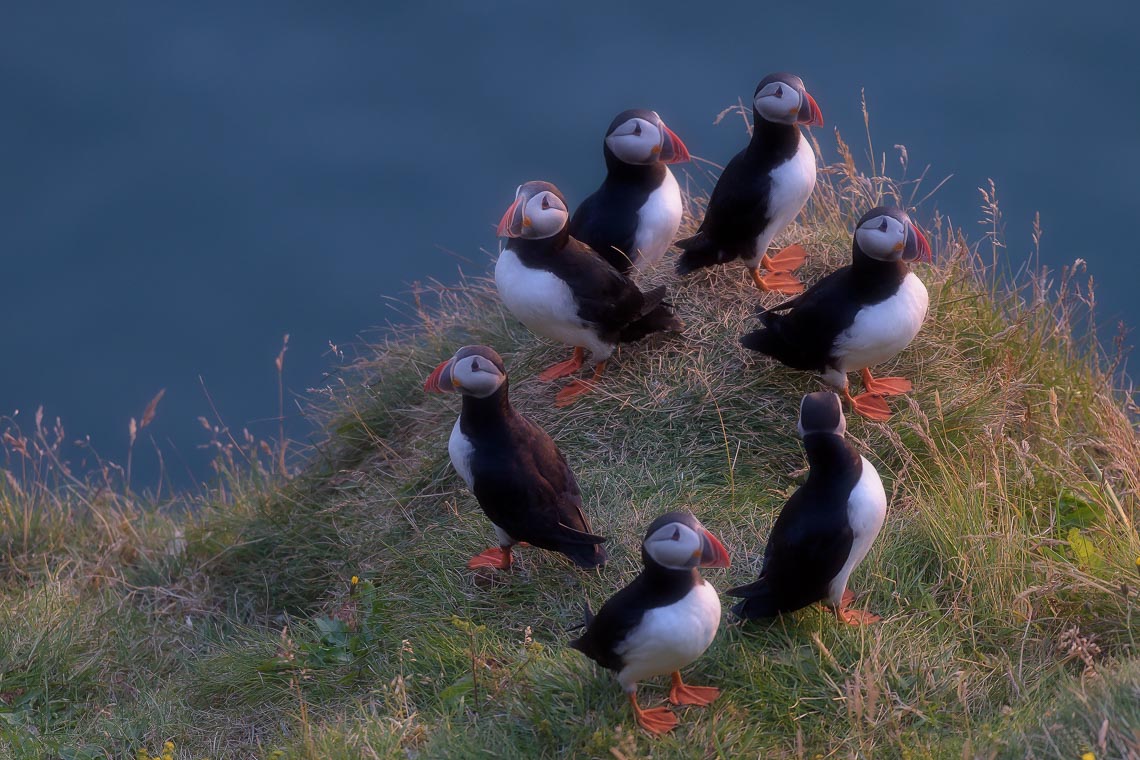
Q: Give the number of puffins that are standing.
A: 7